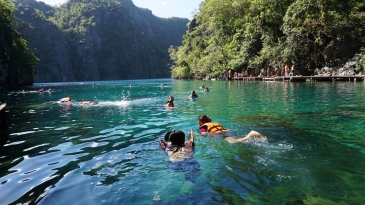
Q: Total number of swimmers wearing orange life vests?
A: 1